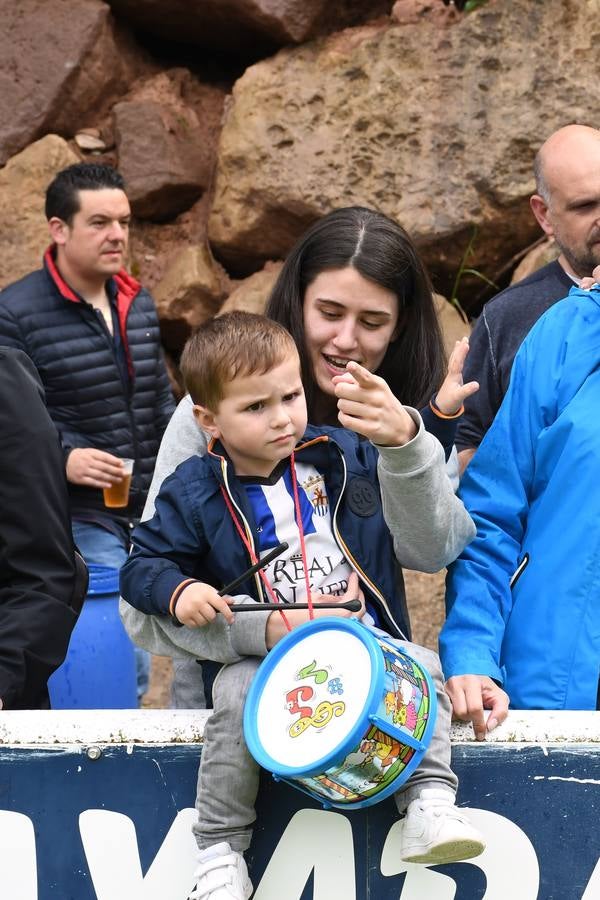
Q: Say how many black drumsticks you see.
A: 2